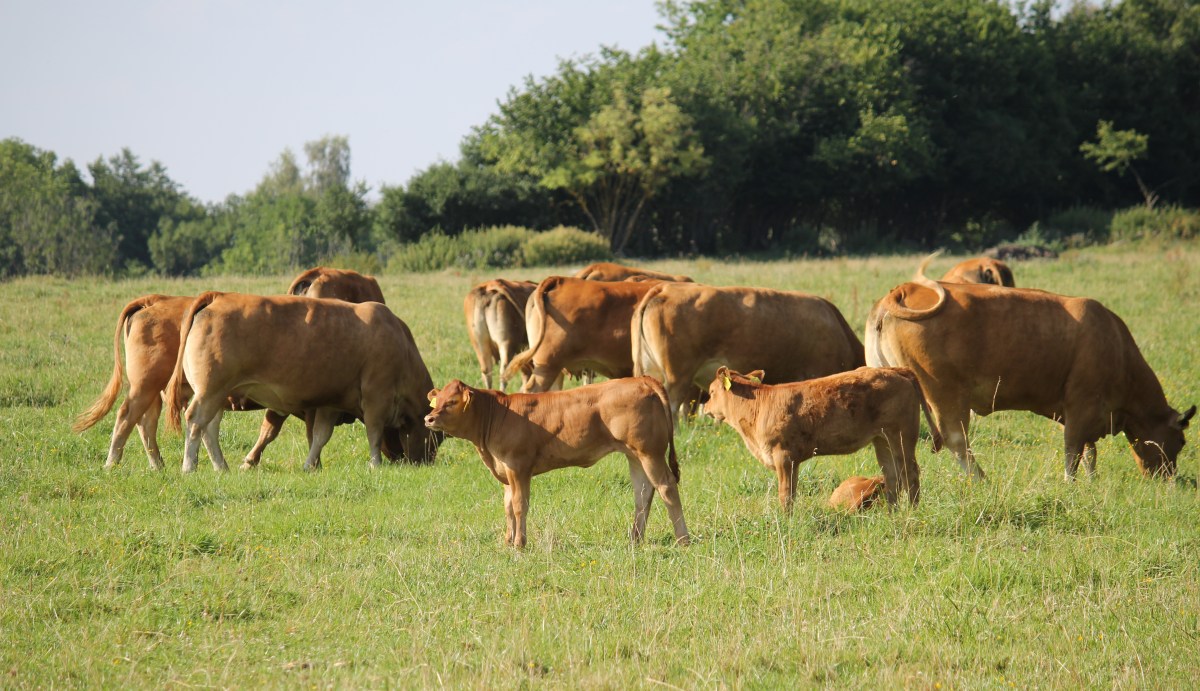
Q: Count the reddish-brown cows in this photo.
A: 12